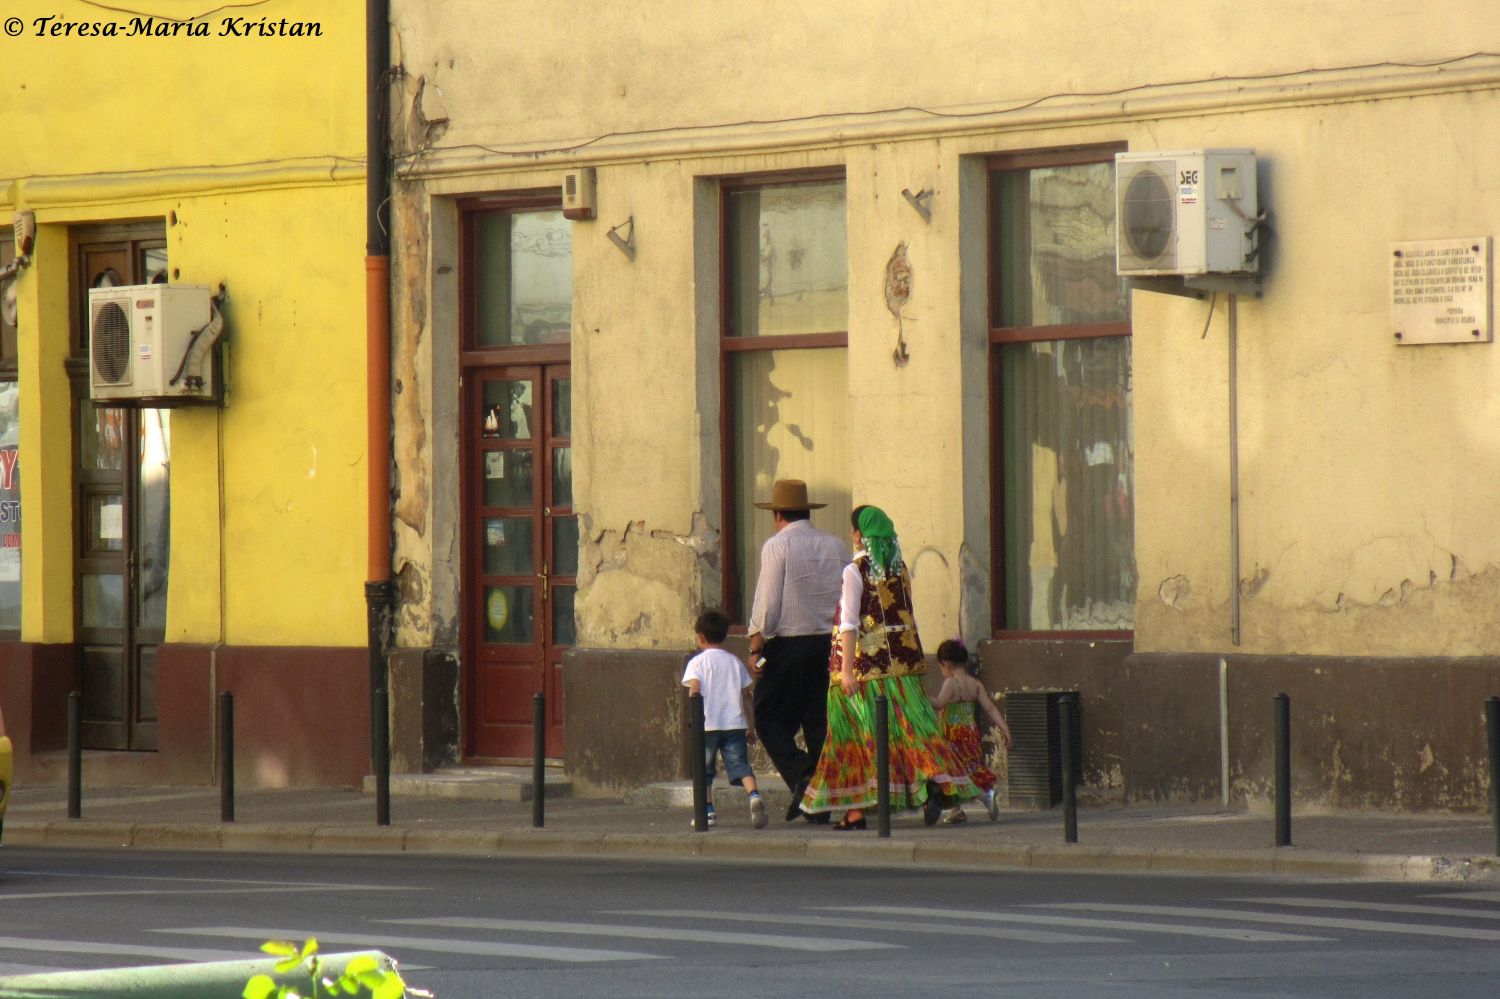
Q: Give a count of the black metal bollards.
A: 9